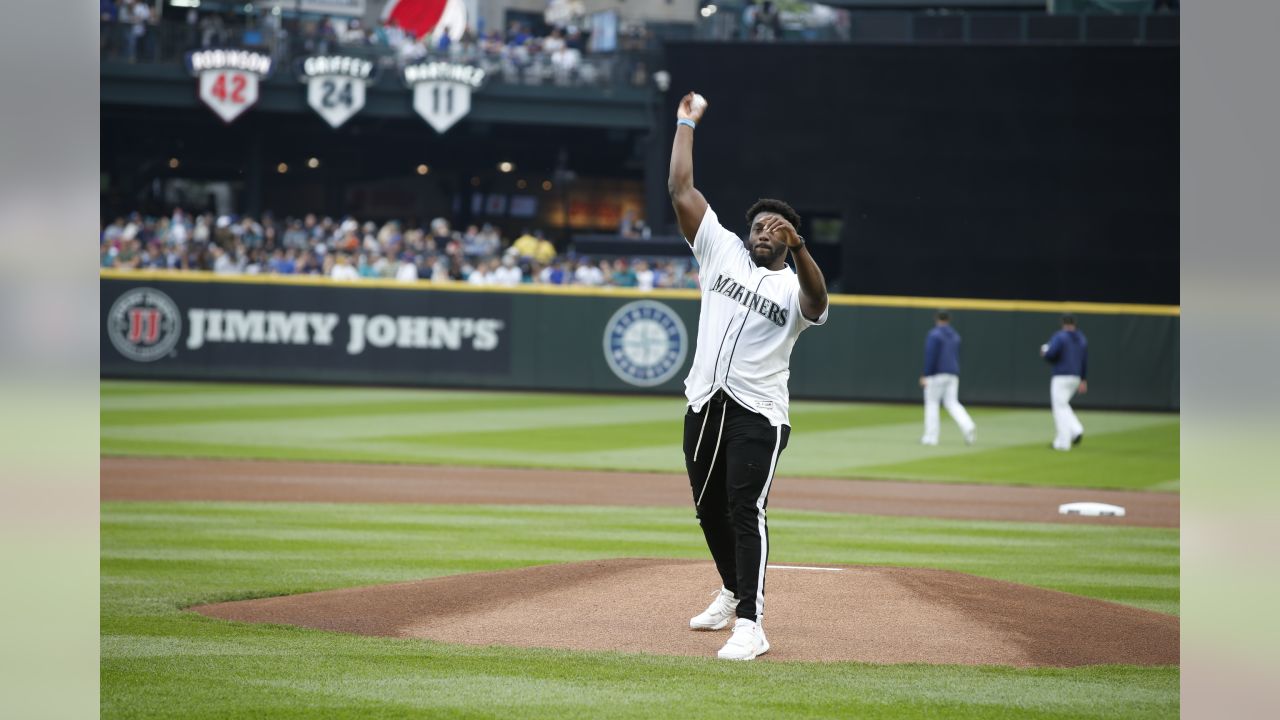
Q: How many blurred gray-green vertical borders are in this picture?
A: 2